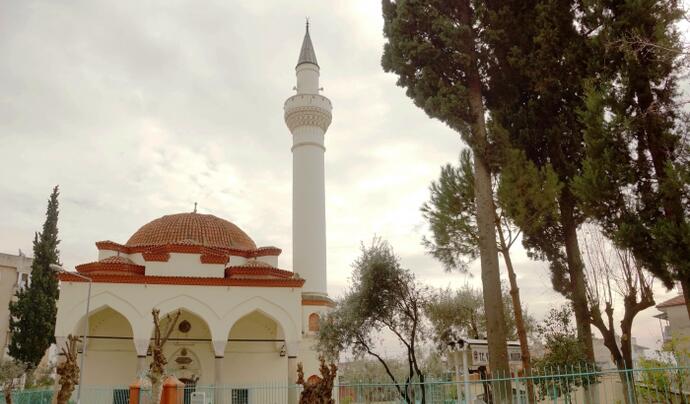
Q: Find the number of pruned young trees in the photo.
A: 3